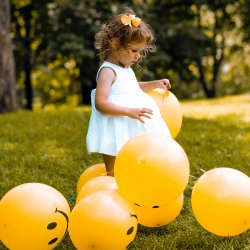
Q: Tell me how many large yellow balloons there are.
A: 8